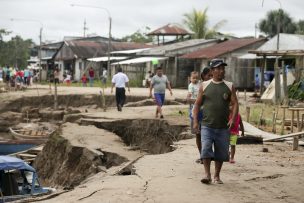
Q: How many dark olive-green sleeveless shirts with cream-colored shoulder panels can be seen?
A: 1